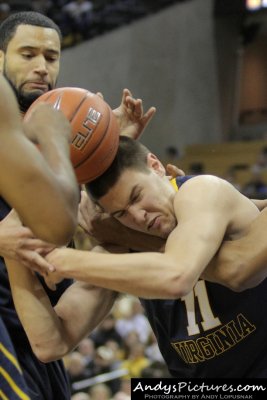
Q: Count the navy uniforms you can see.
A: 2